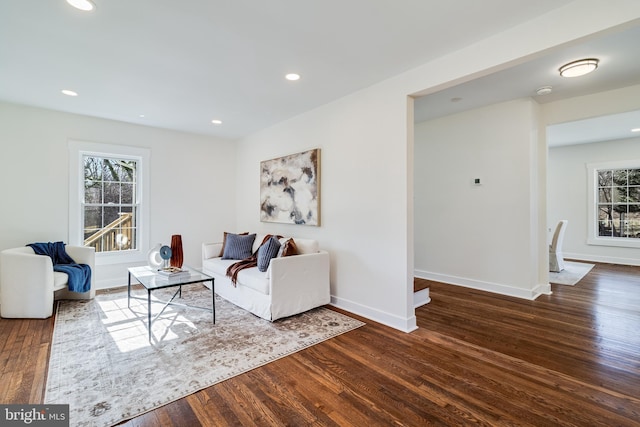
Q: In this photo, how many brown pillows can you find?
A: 2